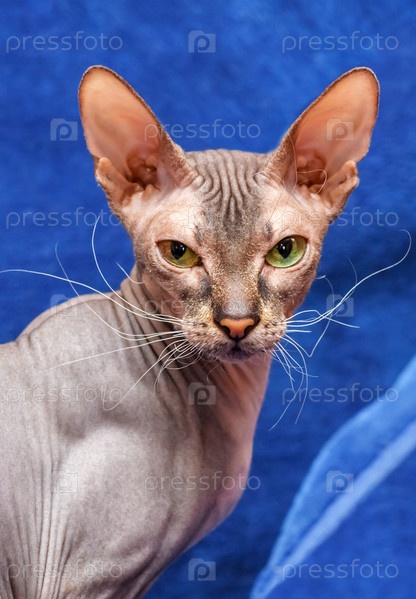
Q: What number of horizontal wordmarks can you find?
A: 11